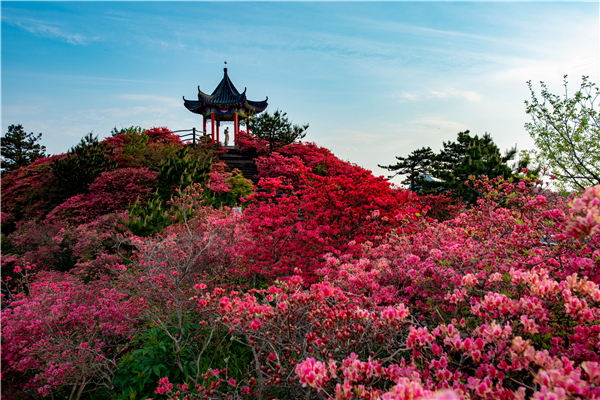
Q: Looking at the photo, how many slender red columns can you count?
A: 6